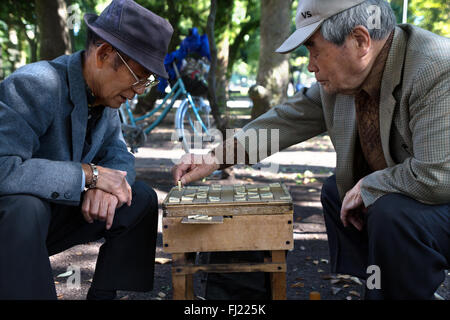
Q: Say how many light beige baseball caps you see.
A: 1